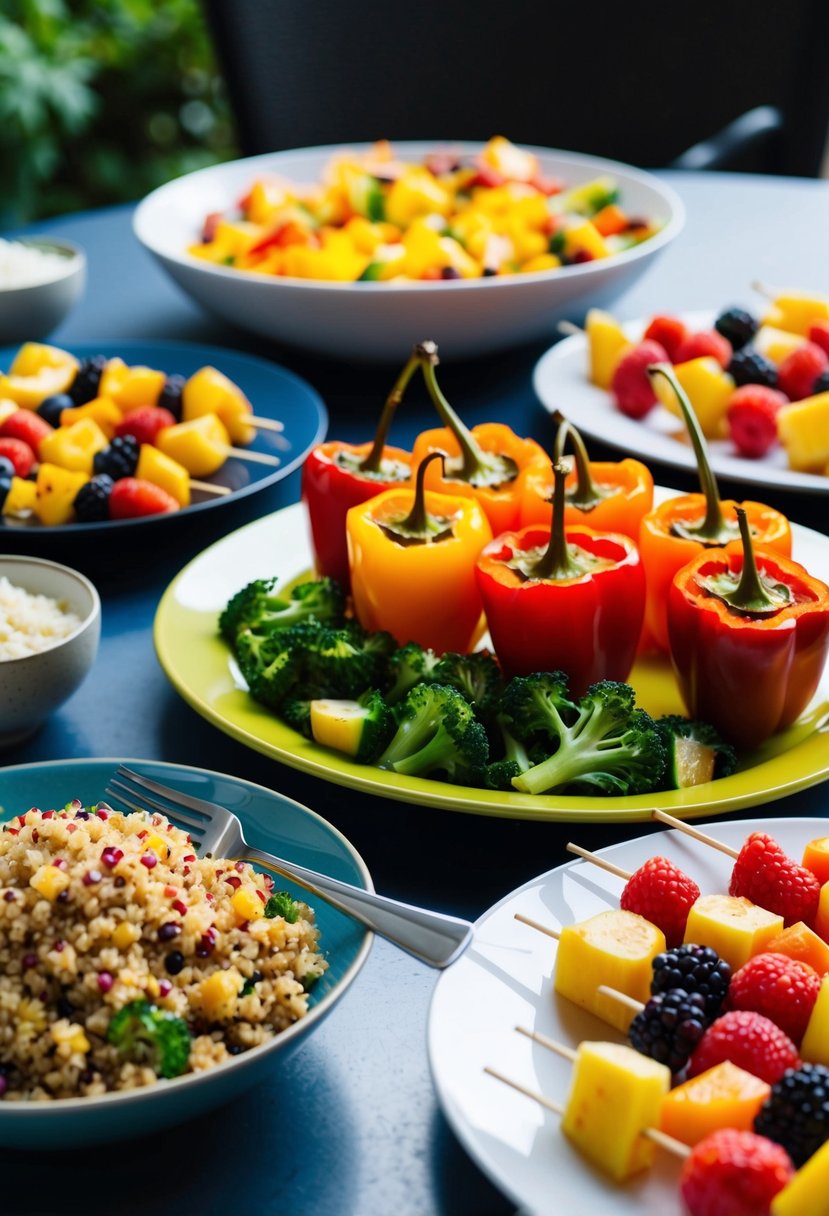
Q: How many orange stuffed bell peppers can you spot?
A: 3